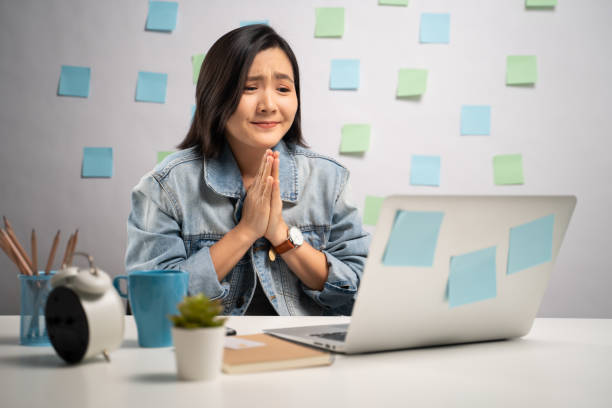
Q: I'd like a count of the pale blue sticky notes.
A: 13